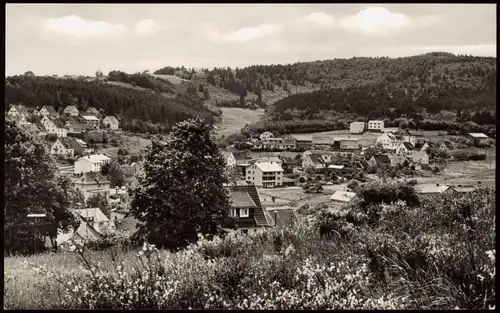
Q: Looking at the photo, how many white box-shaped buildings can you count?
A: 2